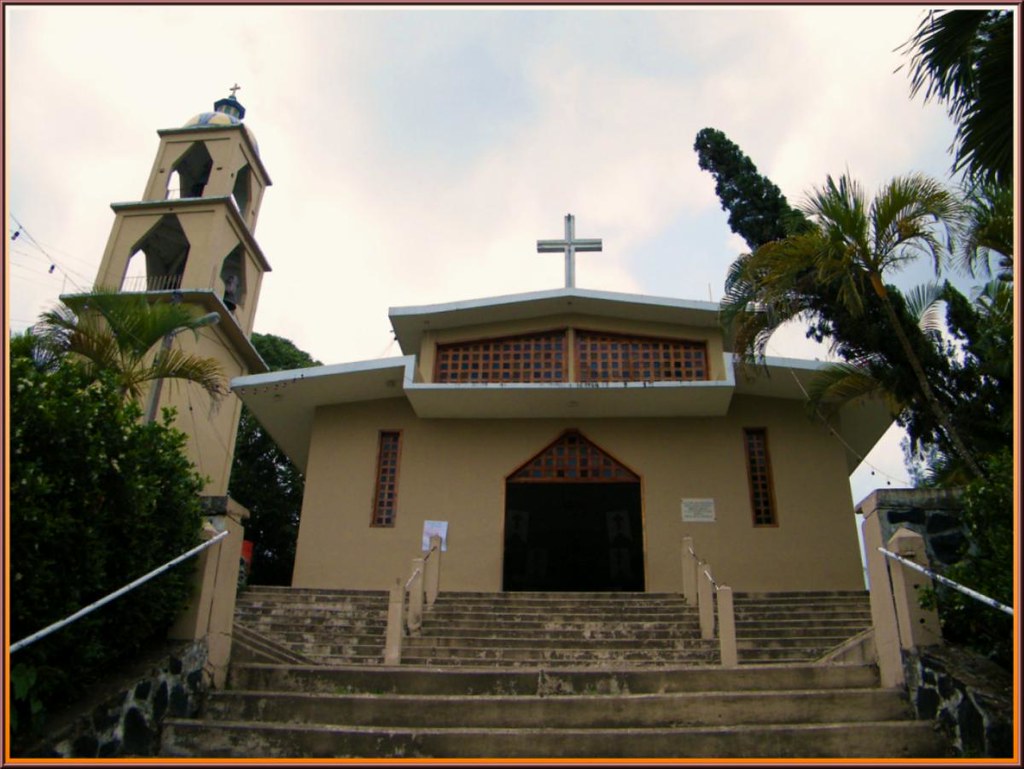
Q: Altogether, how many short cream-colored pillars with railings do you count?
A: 6